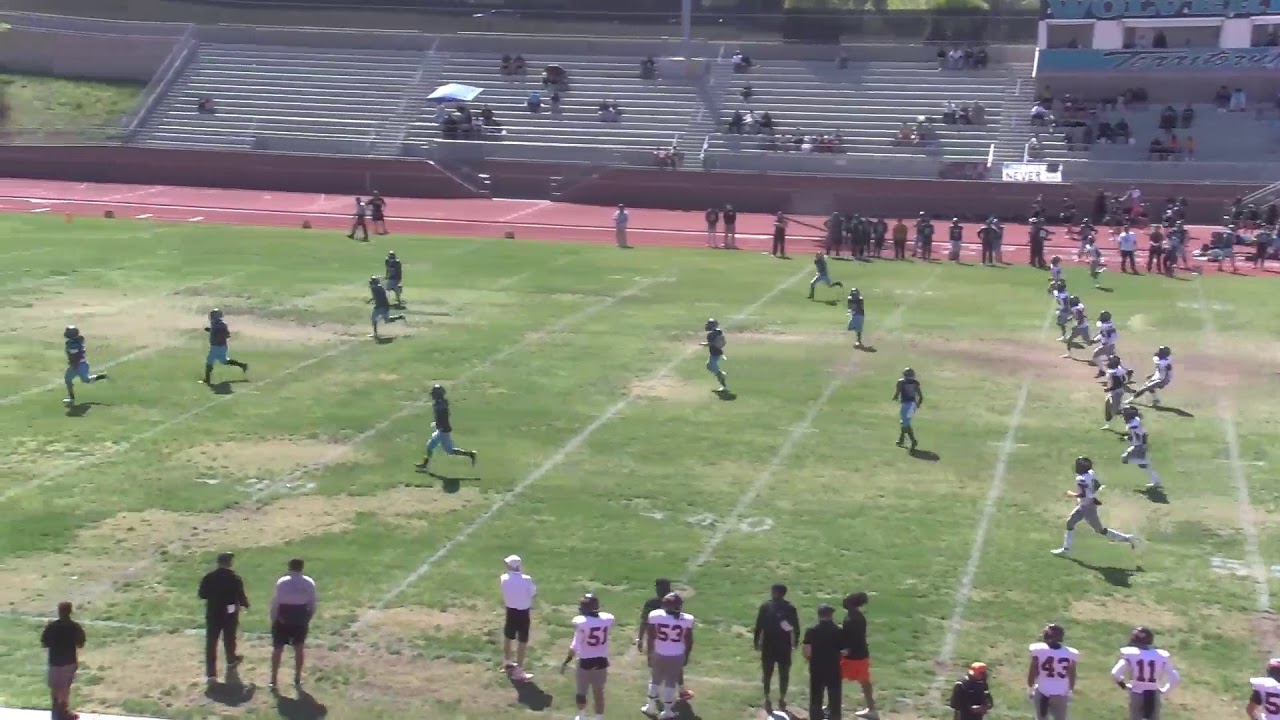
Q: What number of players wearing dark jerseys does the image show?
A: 9